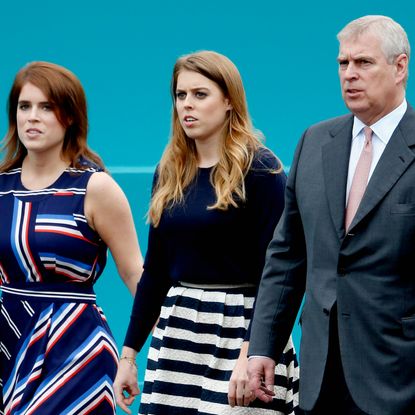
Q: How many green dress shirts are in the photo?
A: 0